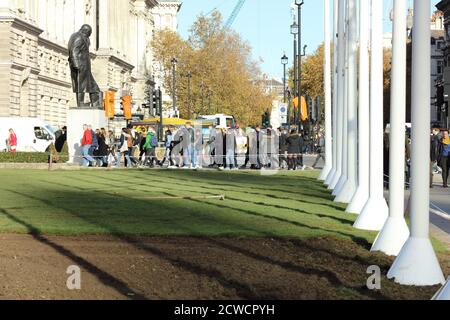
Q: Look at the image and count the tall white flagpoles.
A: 9